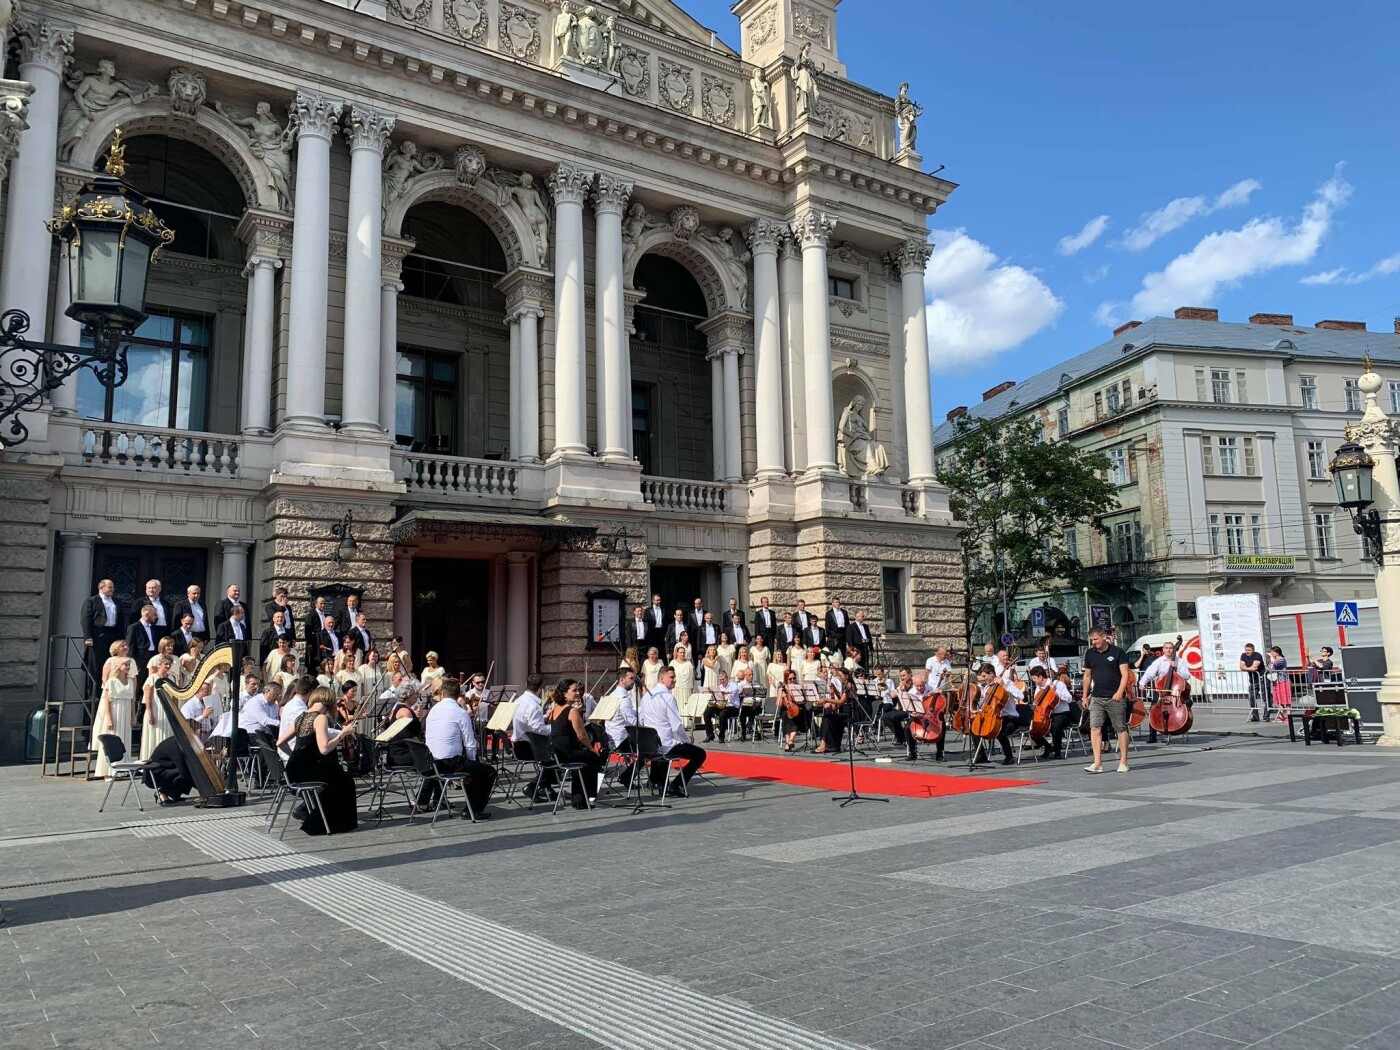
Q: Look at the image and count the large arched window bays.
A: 3